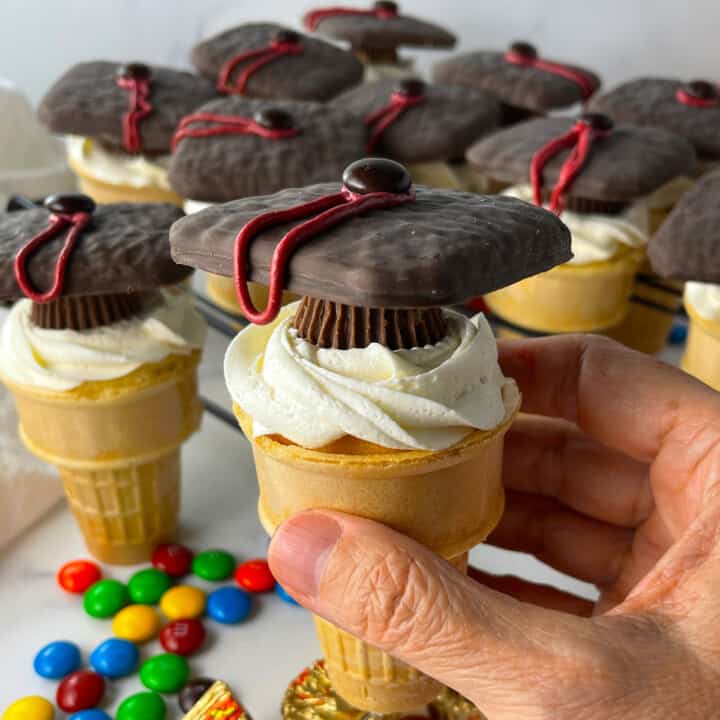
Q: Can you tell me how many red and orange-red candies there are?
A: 5